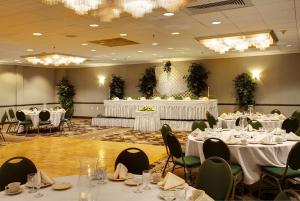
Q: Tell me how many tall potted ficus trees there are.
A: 5